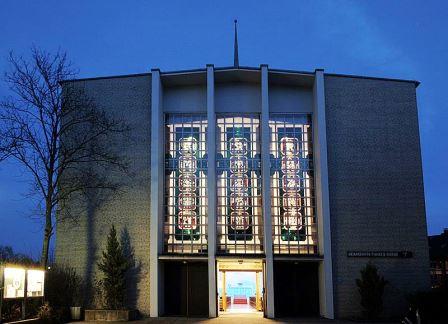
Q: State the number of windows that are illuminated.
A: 3